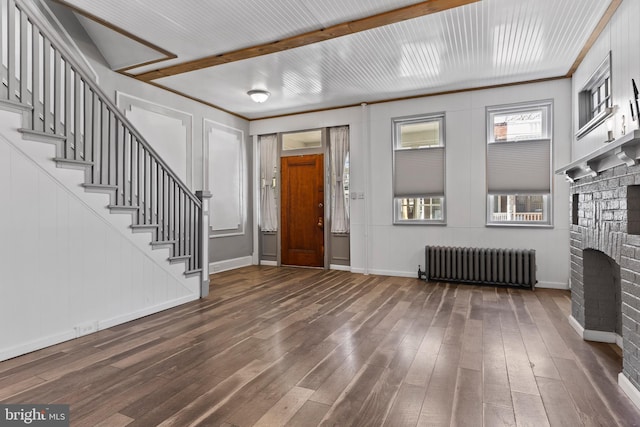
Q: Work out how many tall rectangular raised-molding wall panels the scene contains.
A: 2